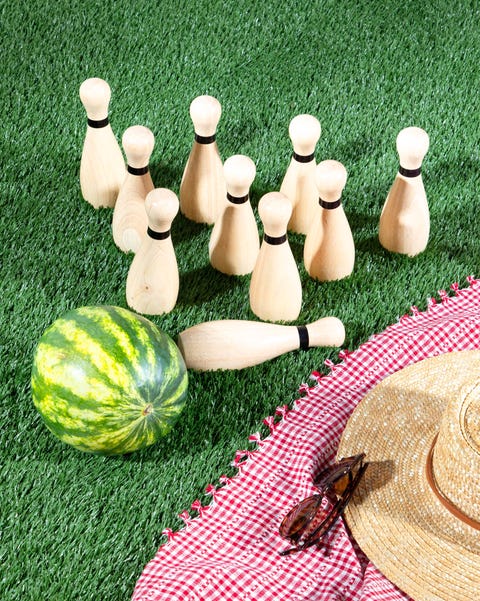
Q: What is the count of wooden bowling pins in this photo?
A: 10